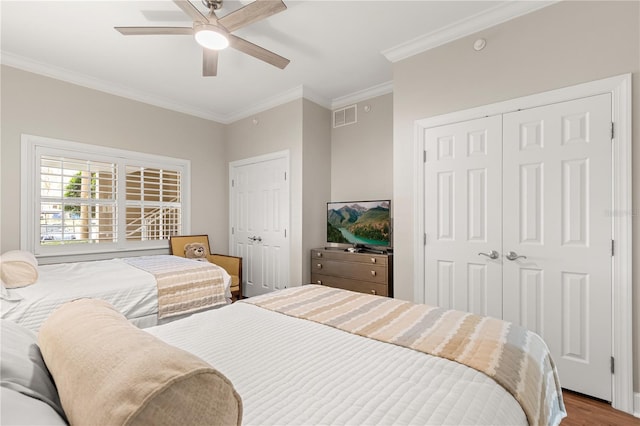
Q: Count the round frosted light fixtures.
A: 1